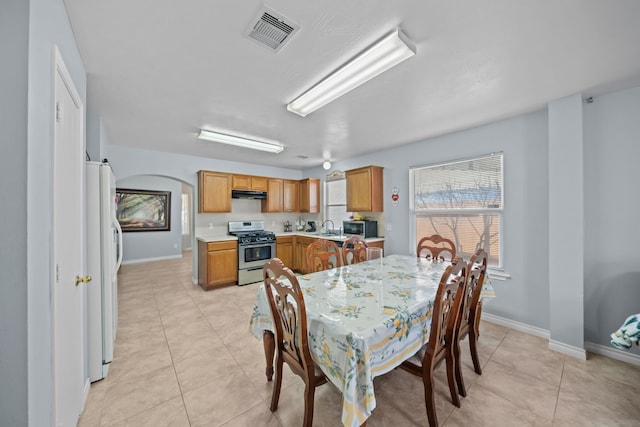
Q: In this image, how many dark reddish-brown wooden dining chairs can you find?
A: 6